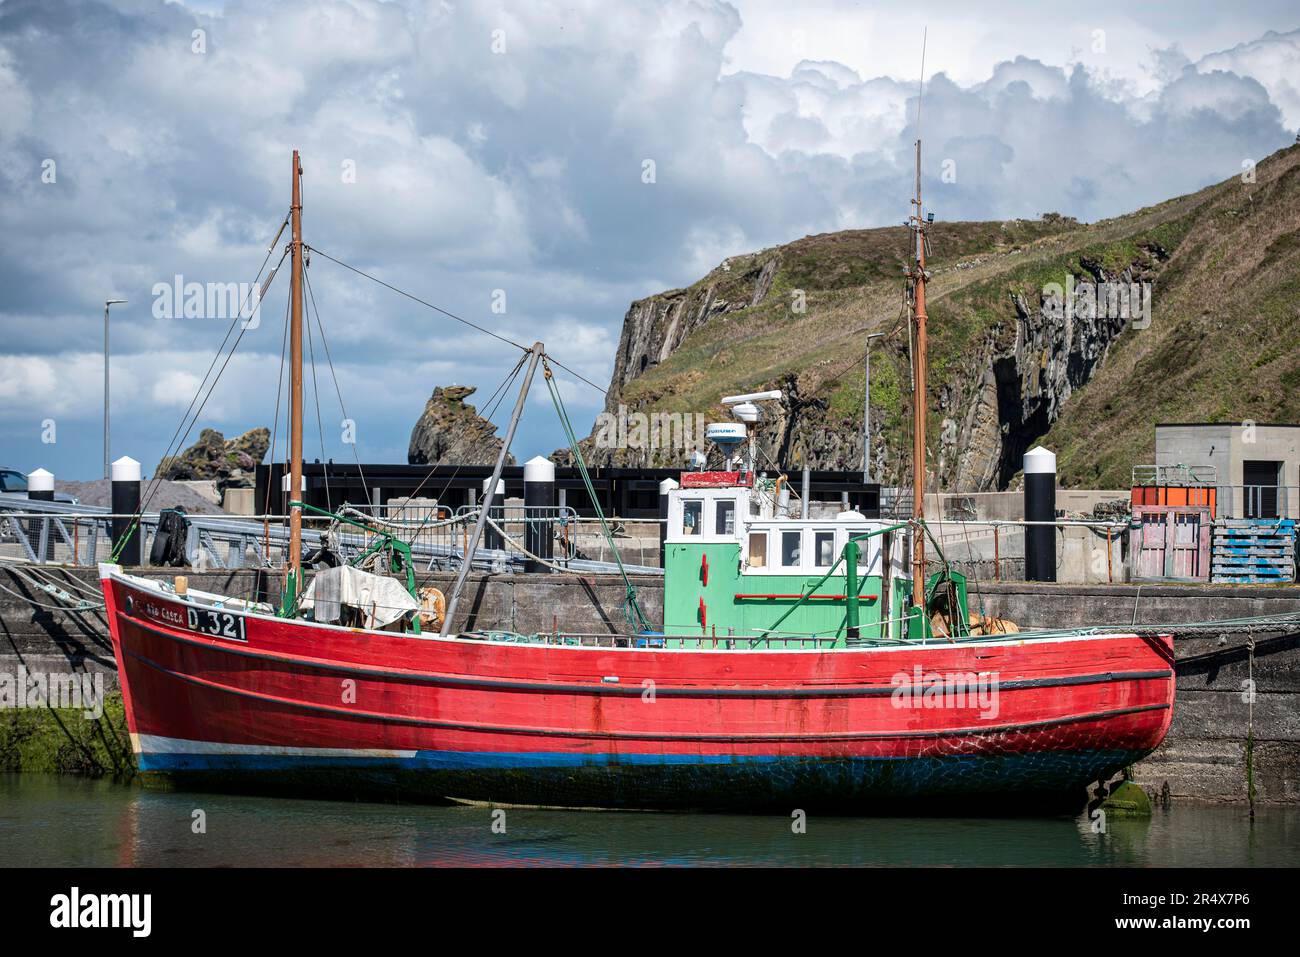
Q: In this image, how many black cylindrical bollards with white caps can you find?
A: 7